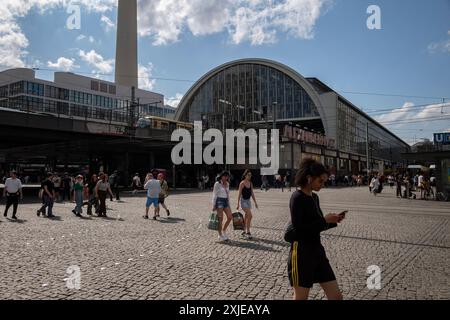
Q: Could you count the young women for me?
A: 3